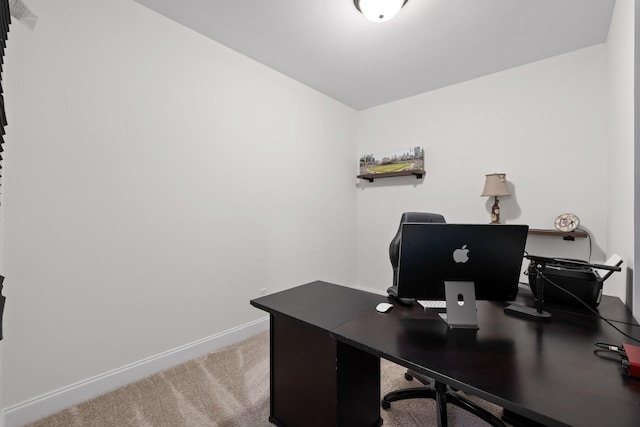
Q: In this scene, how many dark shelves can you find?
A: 2